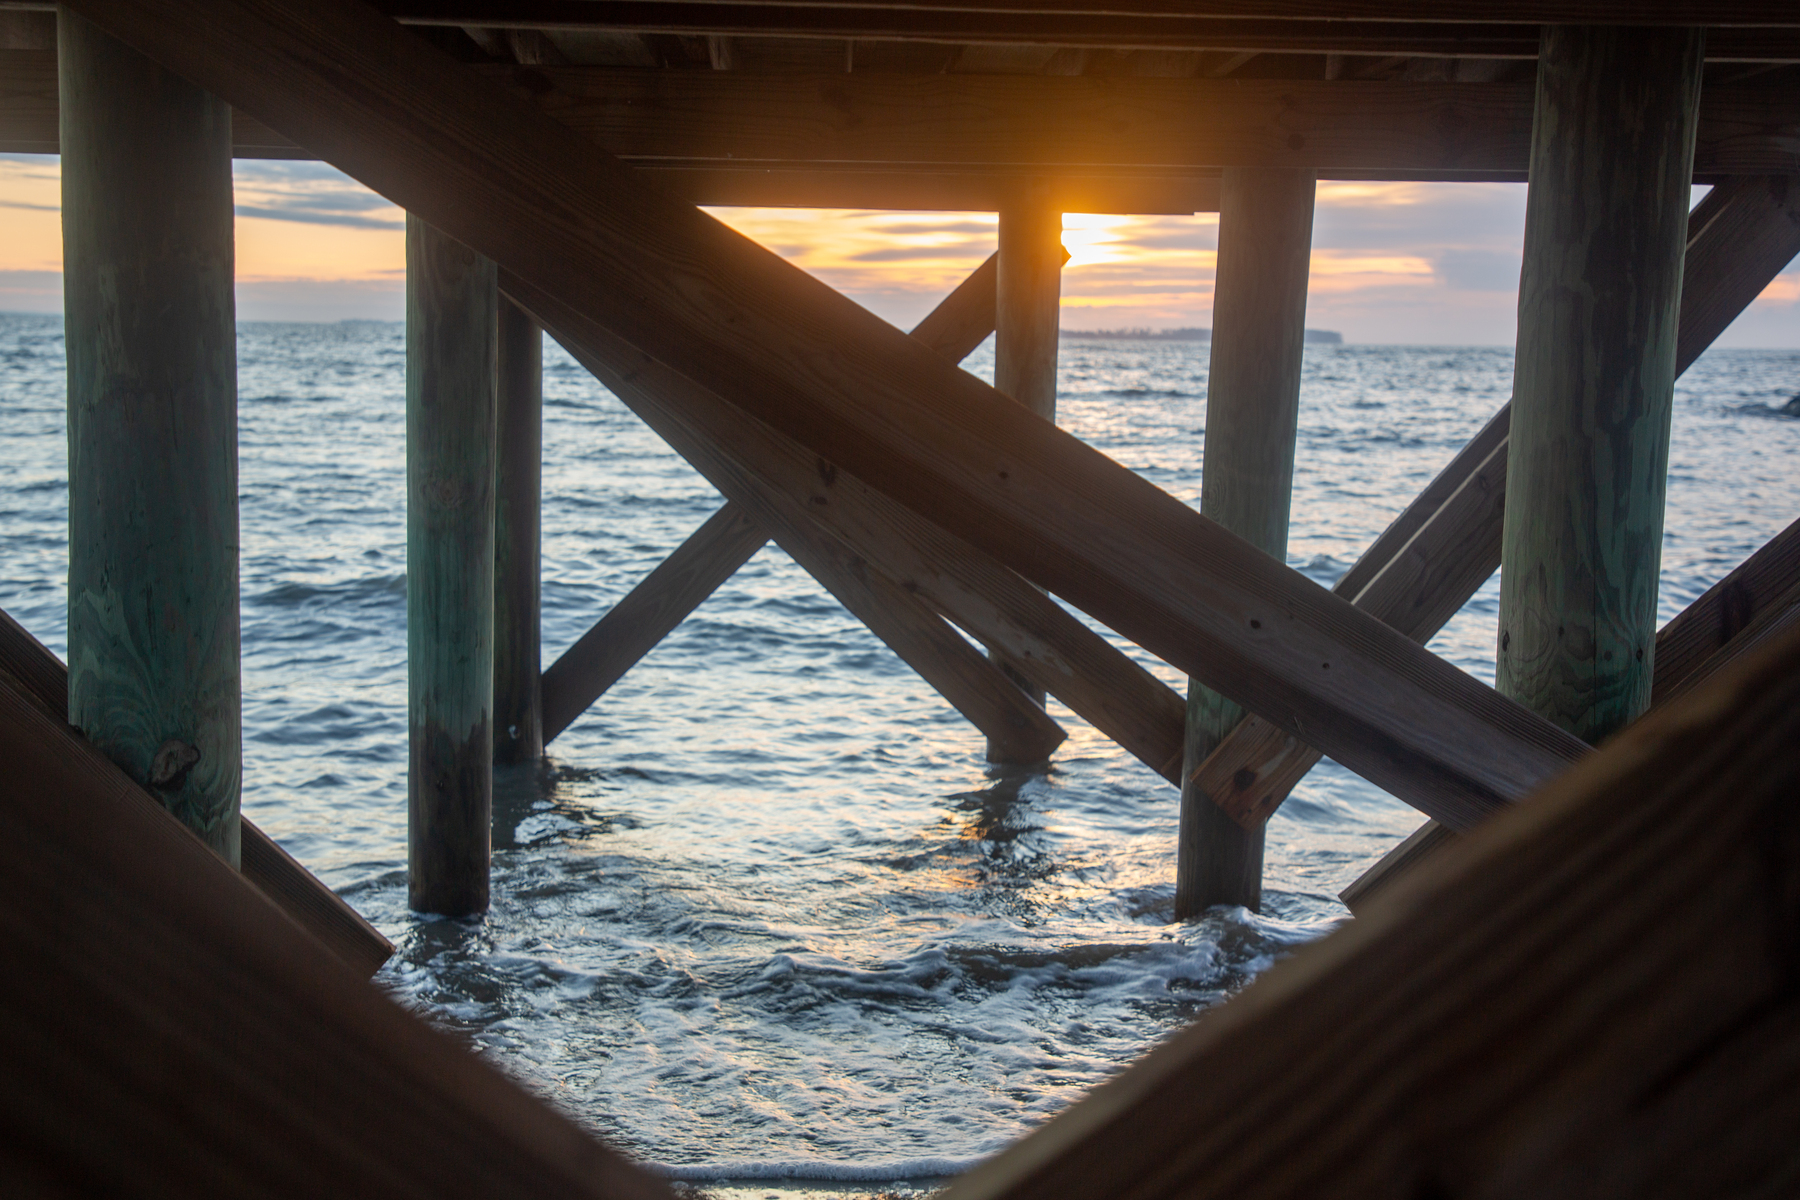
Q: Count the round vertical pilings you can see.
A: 6